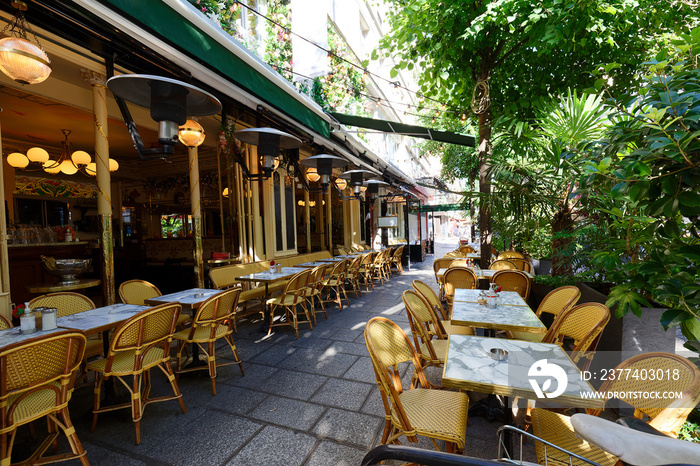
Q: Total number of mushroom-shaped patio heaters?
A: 5